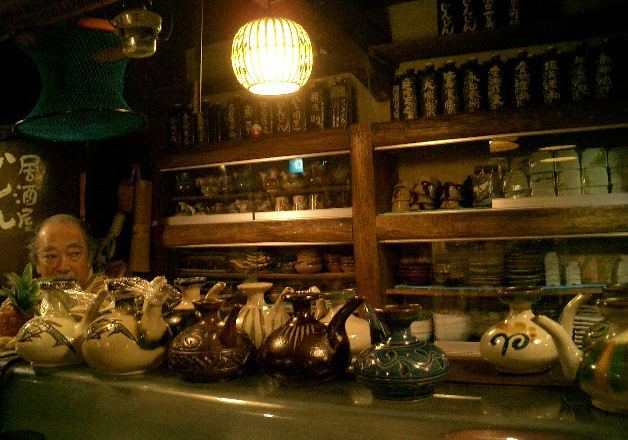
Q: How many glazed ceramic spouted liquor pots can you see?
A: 10